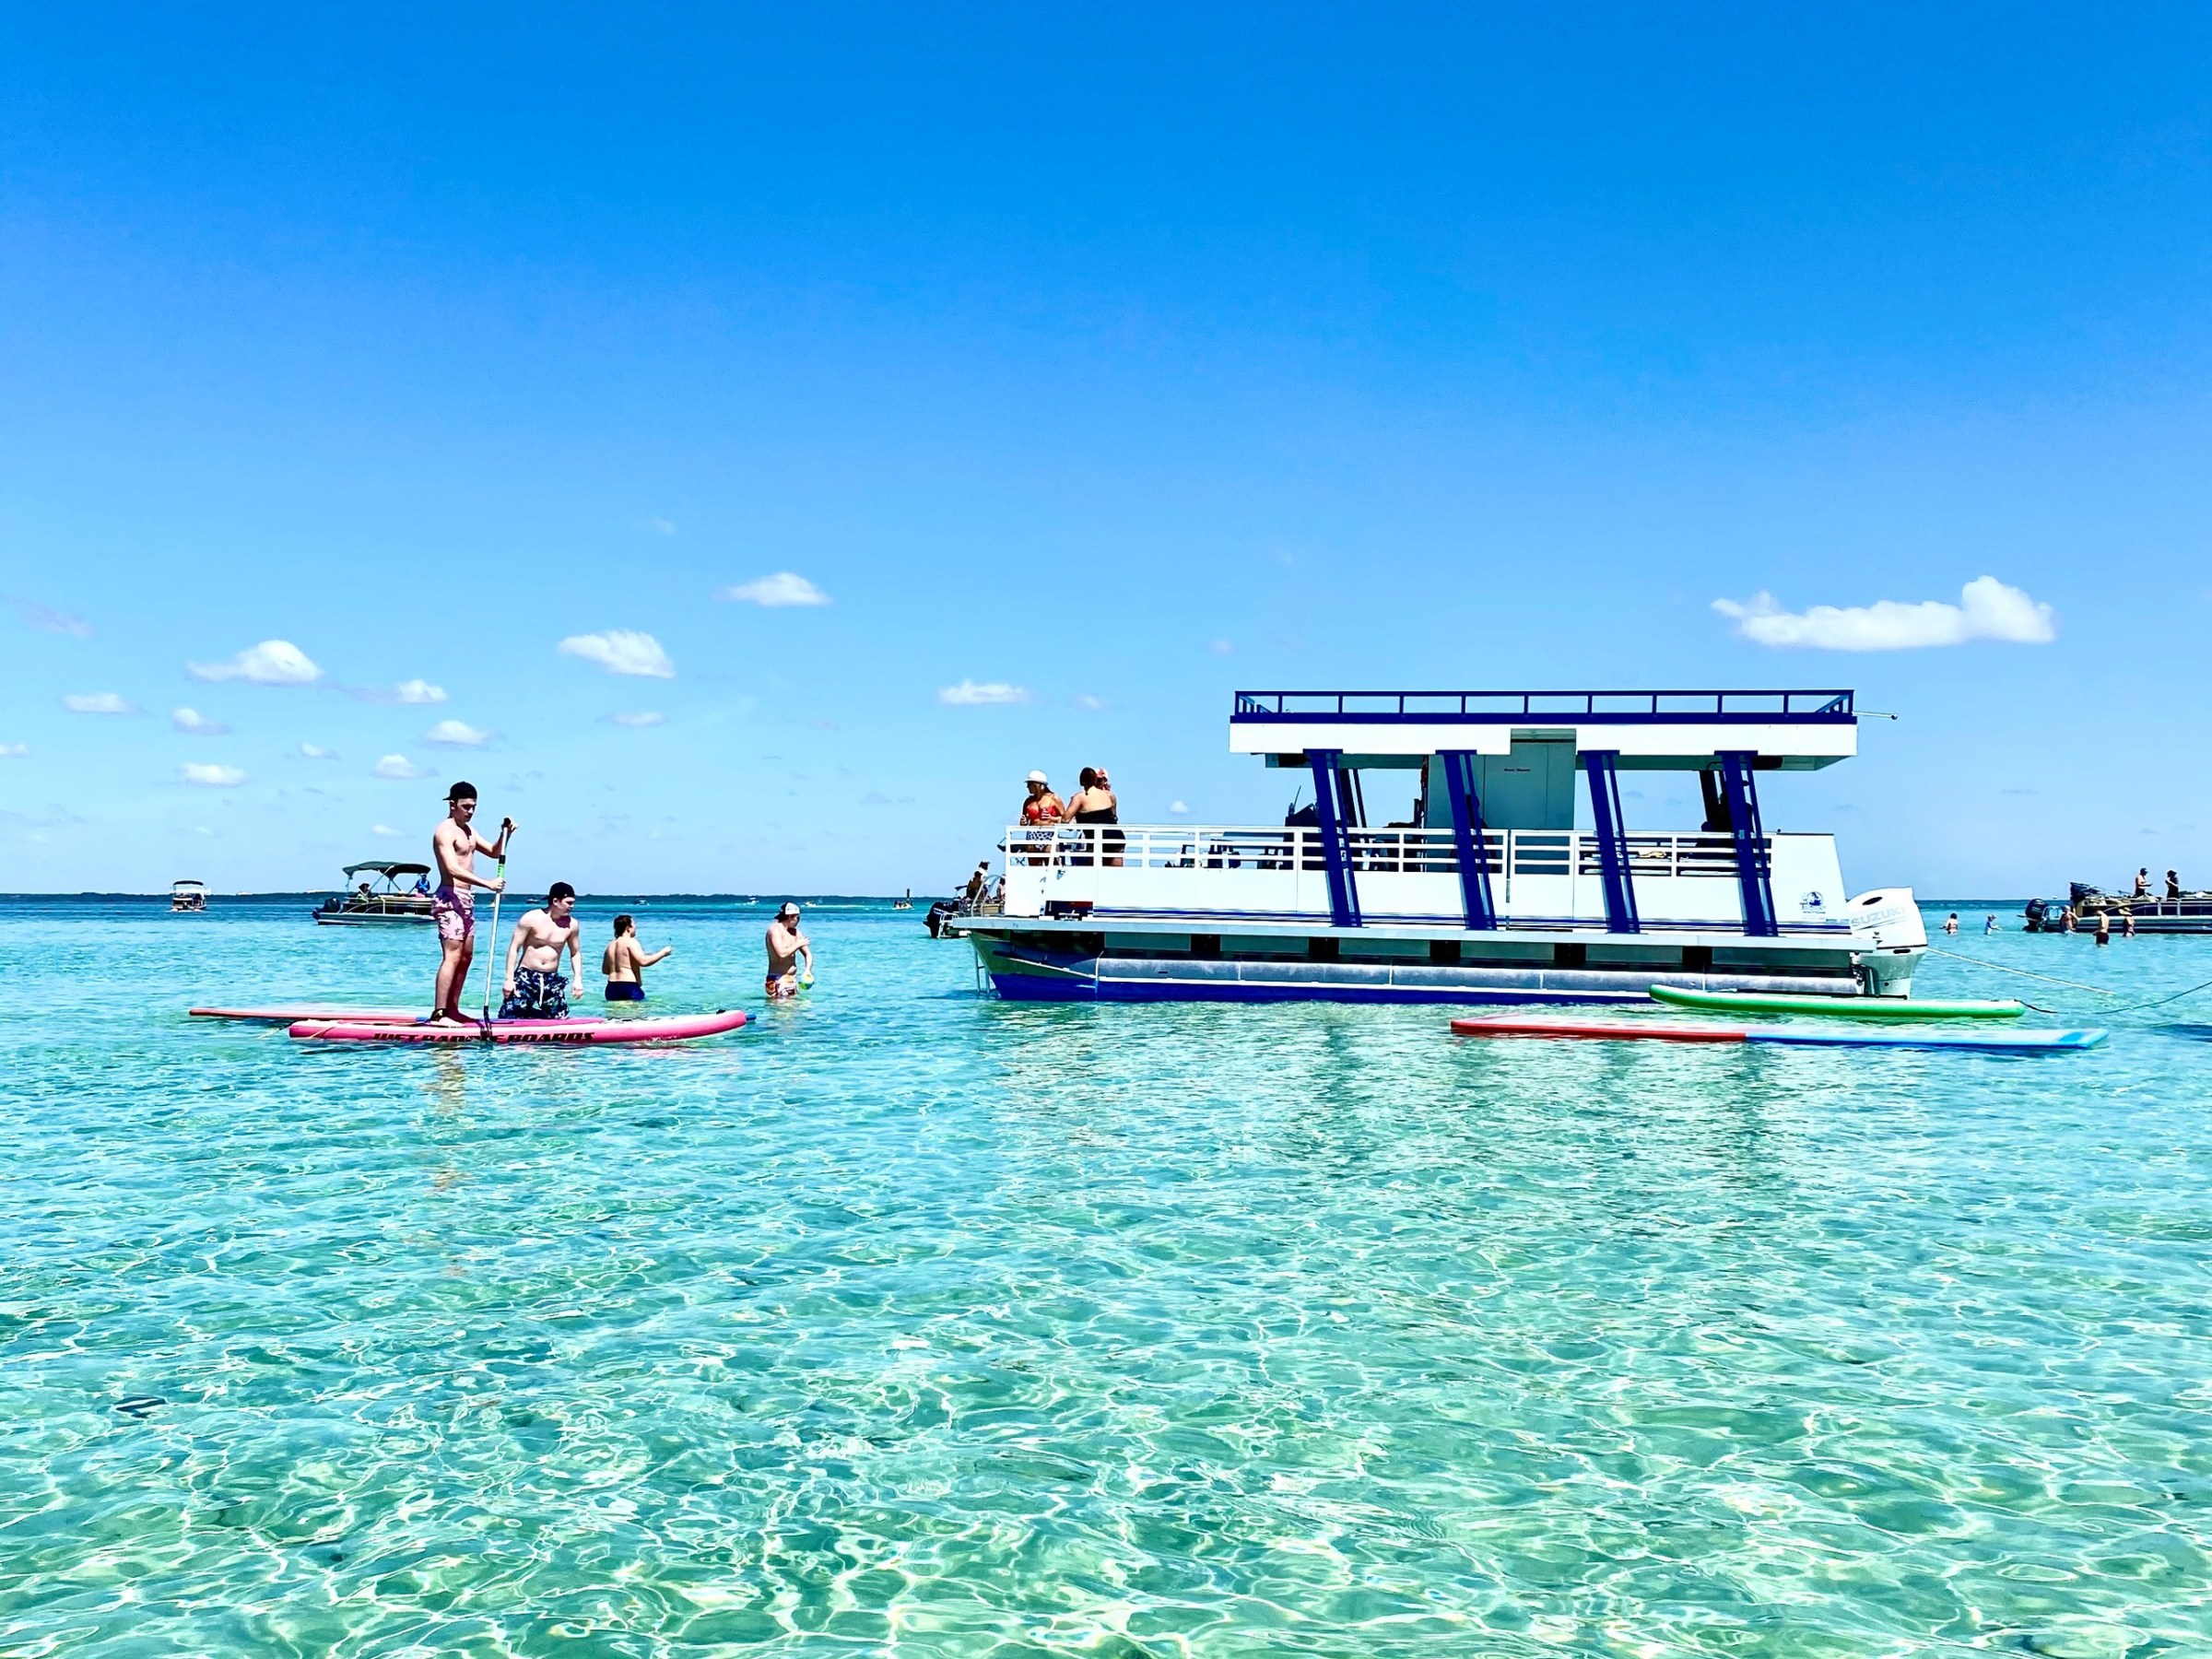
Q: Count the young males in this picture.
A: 4